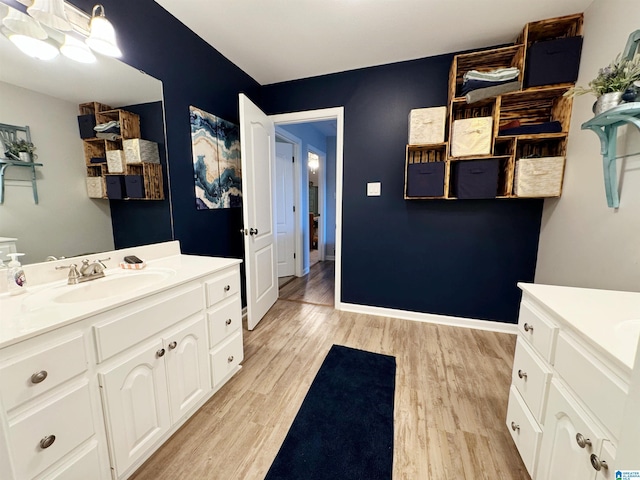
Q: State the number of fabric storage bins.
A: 6